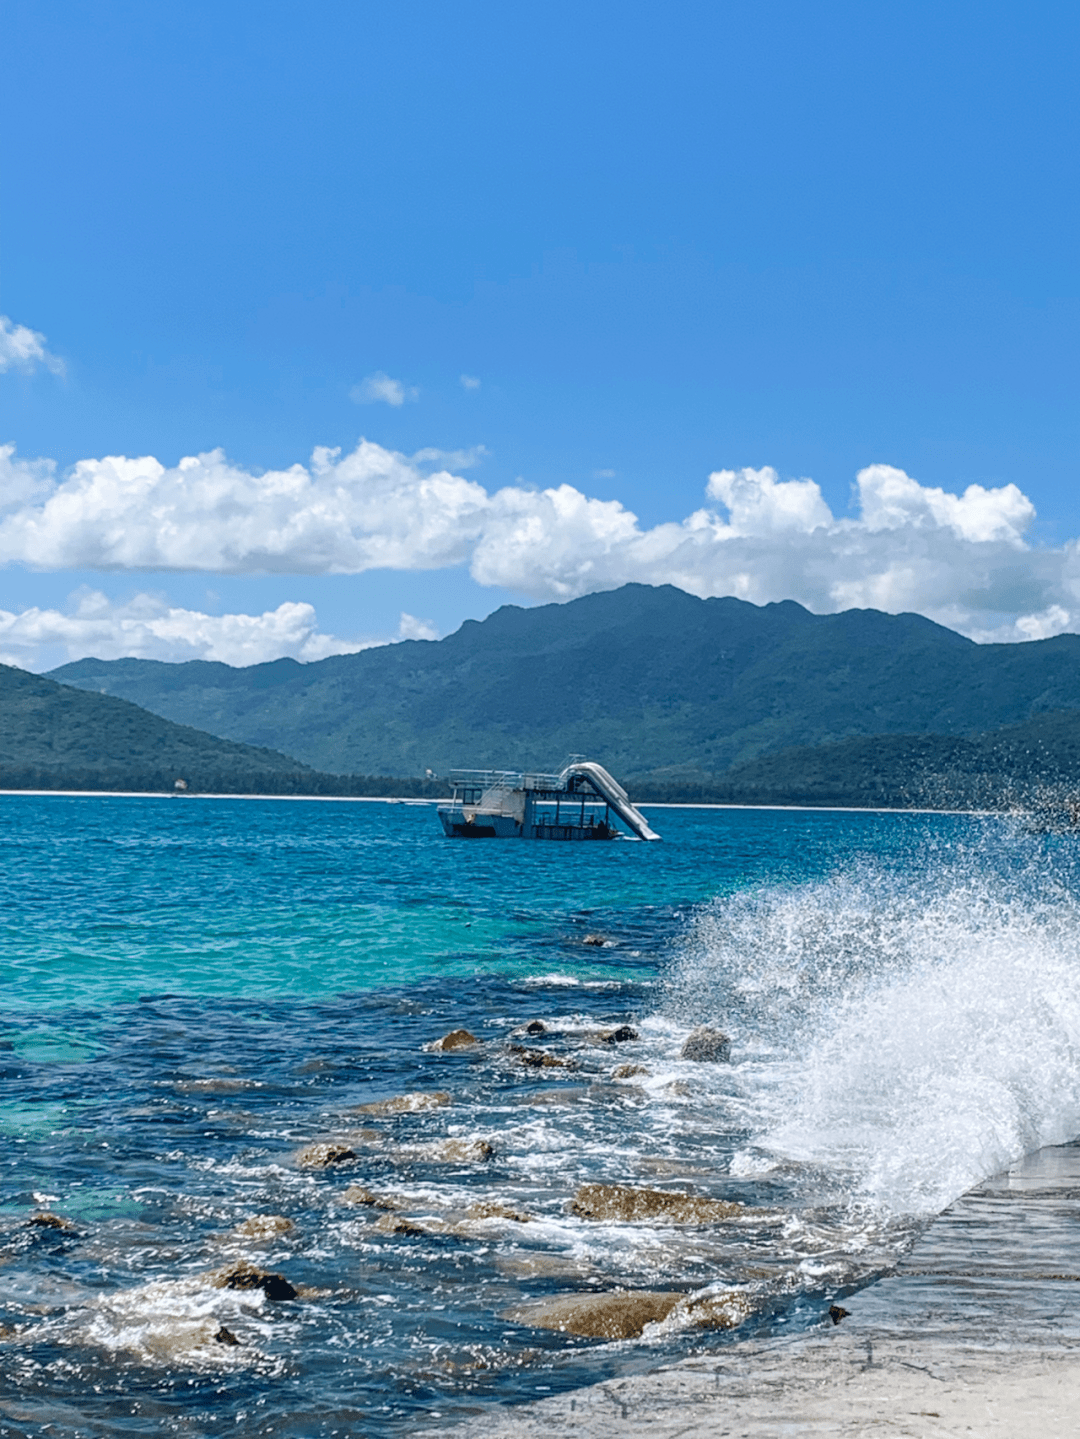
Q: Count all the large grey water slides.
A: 1